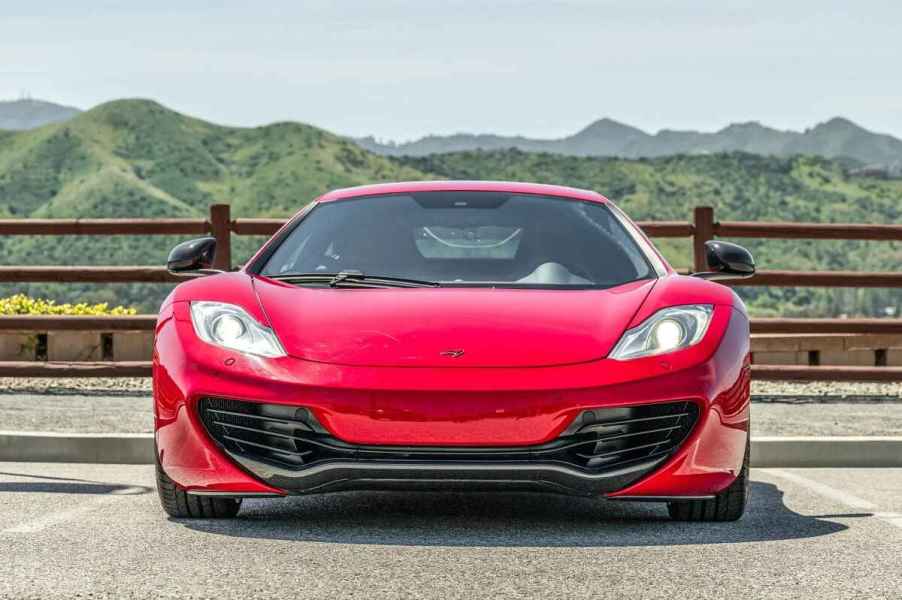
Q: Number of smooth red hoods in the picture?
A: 1